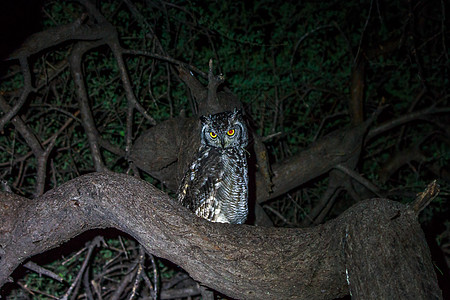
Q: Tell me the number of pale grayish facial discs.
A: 2